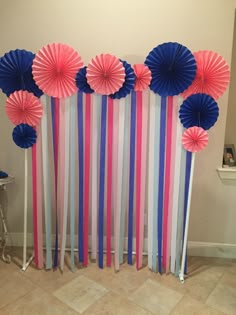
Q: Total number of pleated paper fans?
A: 12